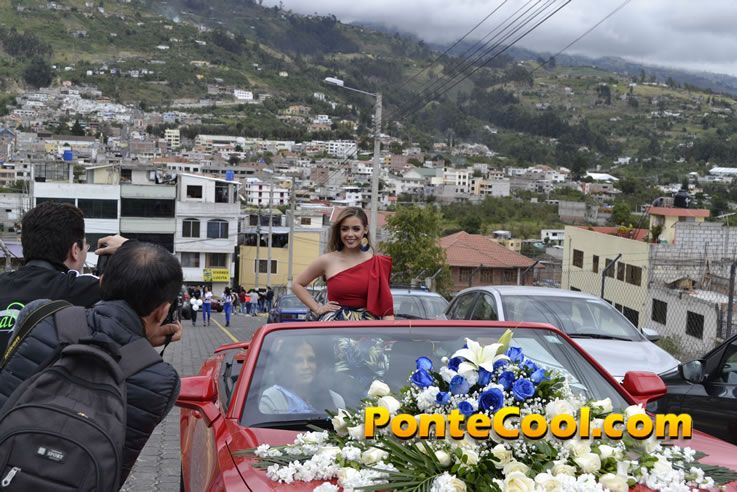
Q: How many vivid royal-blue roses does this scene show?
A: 14